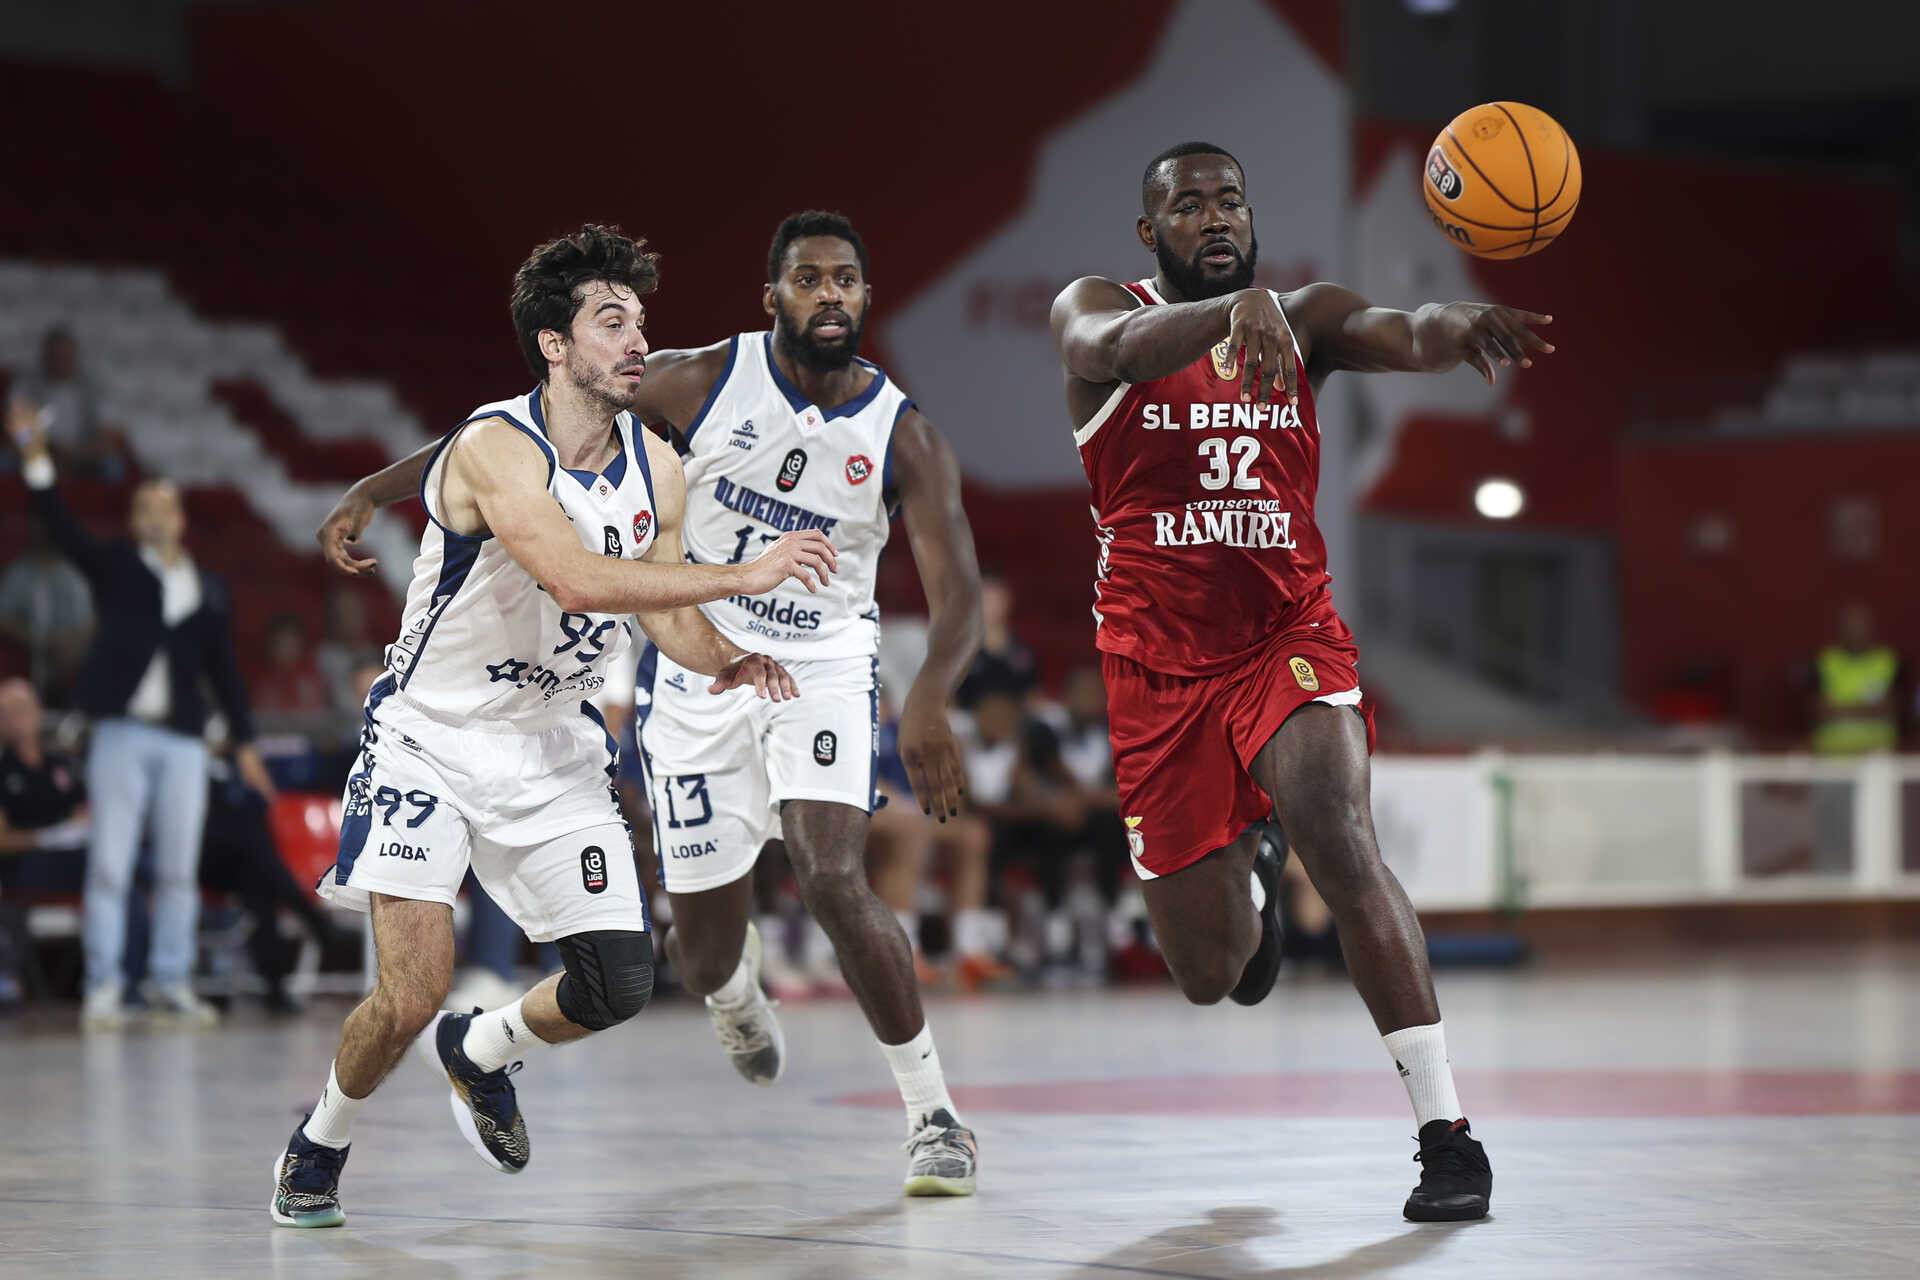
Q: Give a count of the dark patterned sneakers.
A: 2